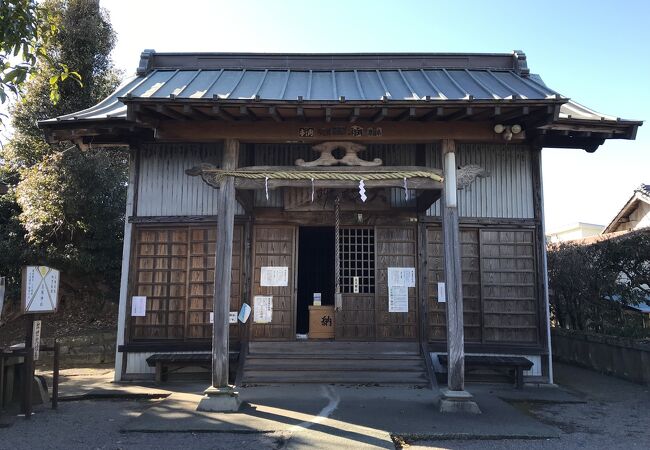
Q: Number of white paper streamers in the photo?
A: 4